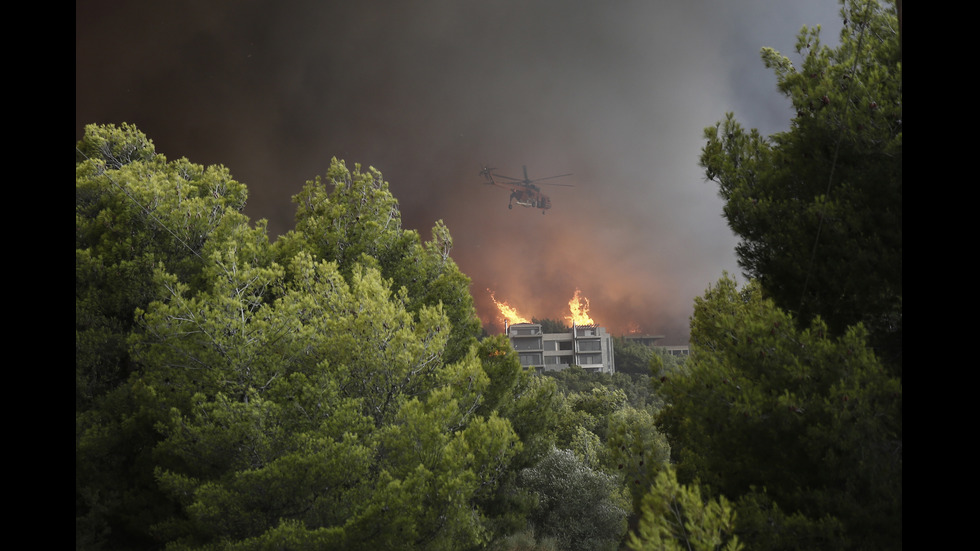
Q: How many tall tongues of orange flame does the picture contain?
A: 2